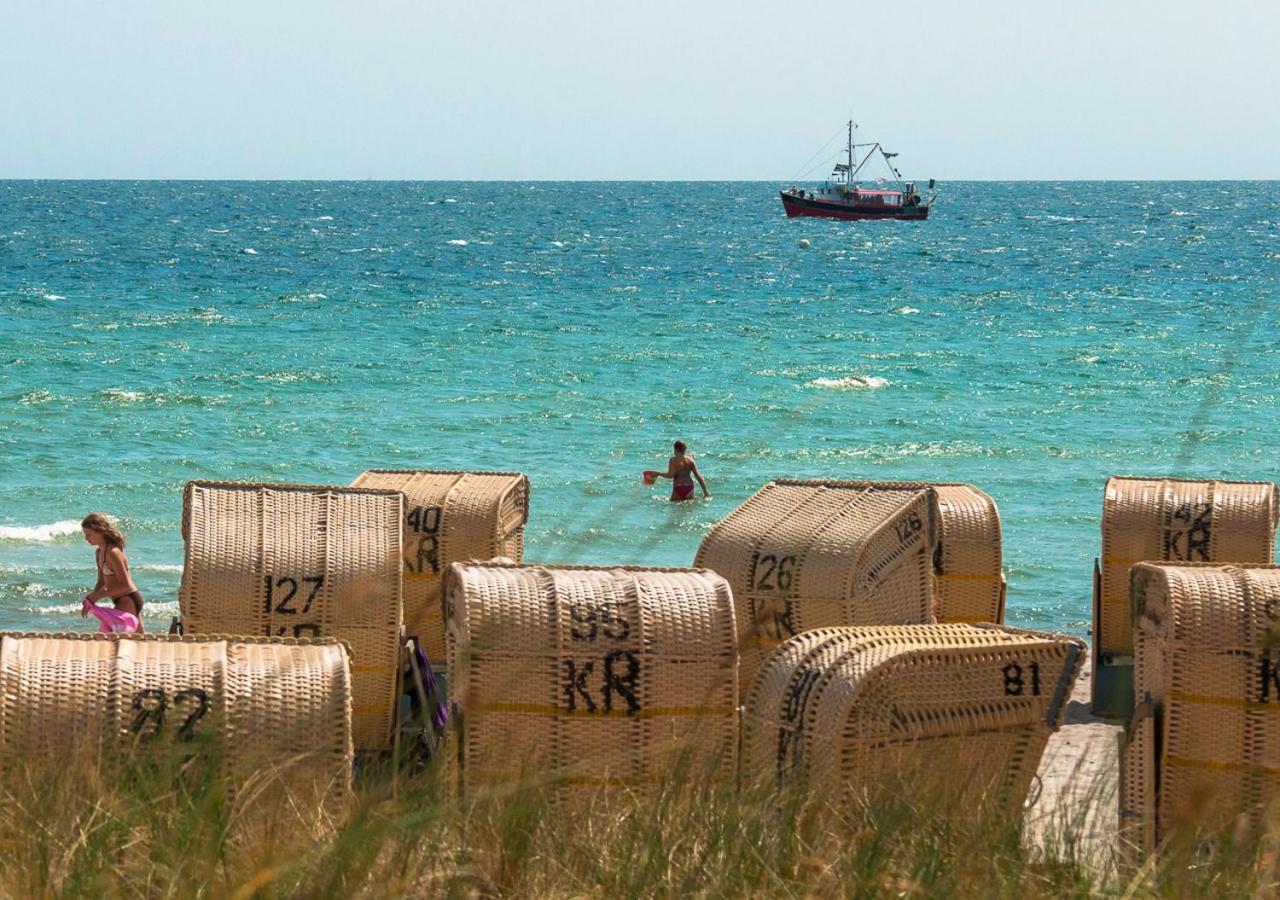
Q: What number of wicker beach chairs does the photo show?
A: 9